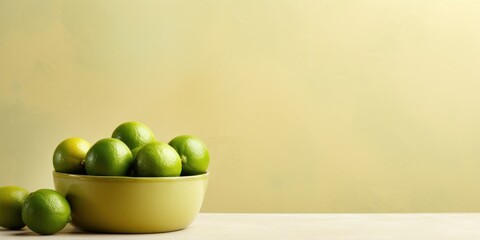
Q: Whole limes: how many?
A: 7